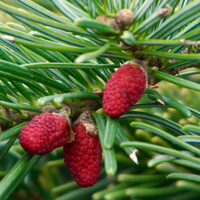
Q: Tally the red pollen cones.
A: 3